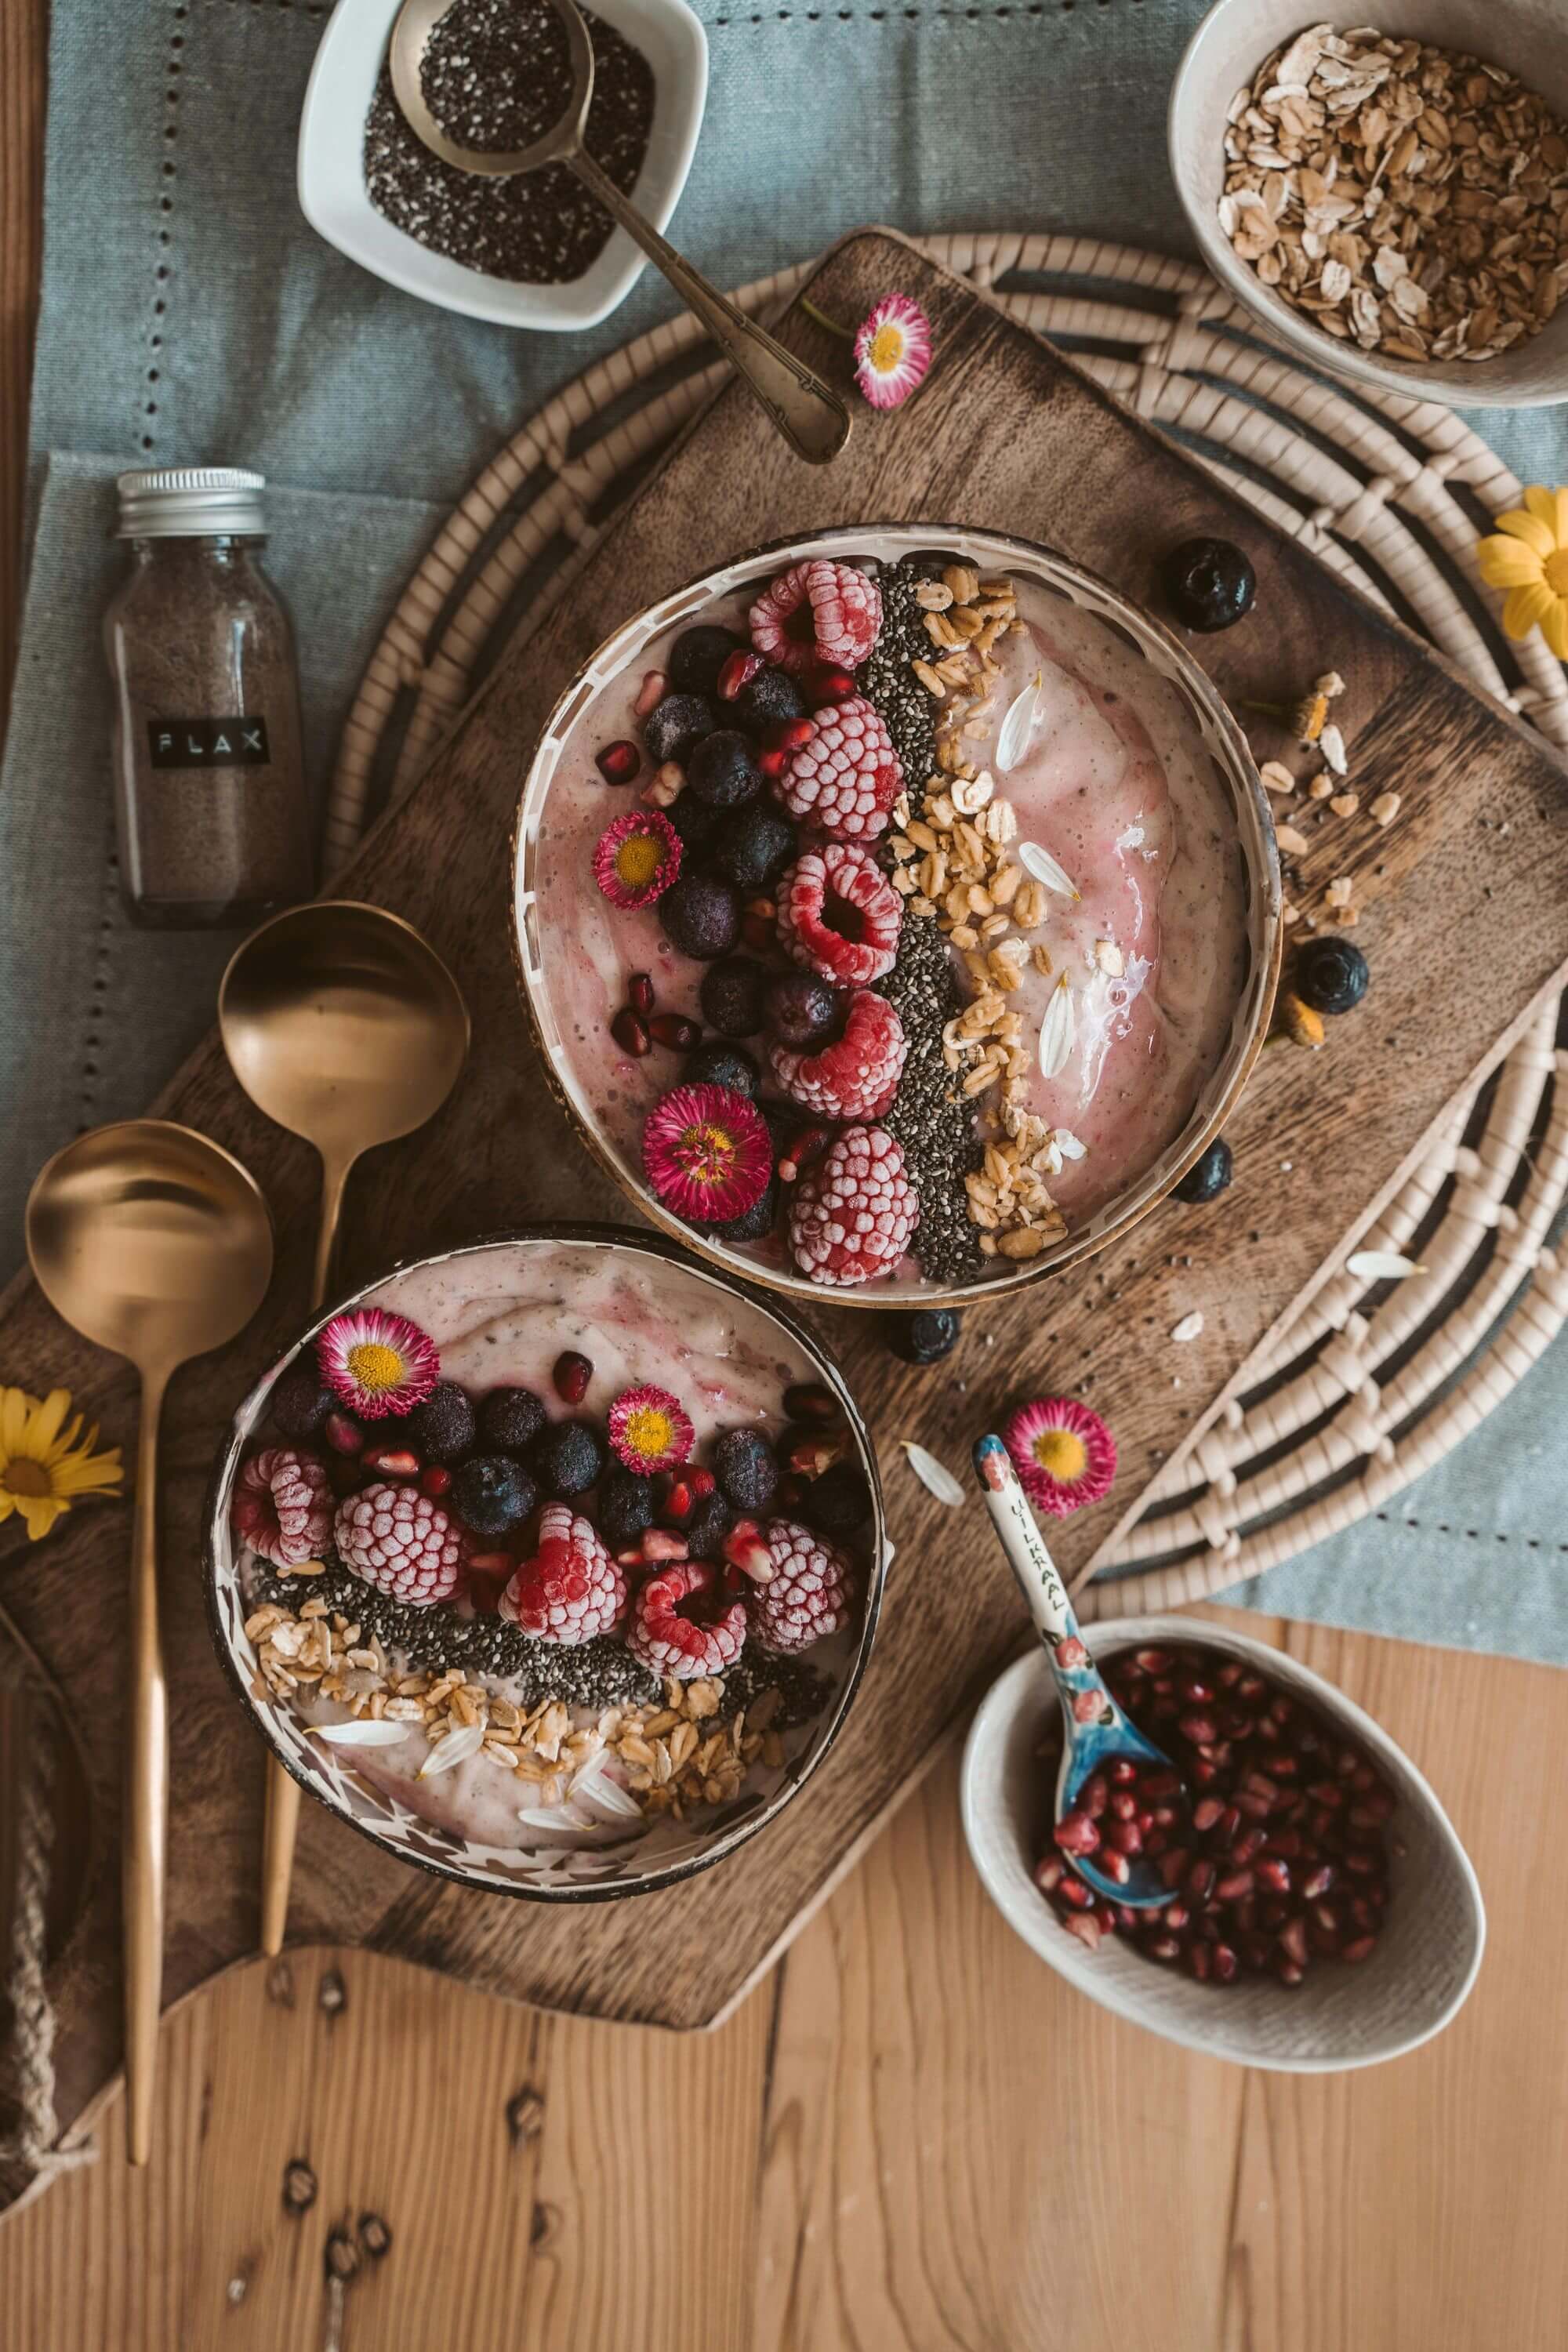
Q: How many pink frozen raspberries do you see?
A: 10